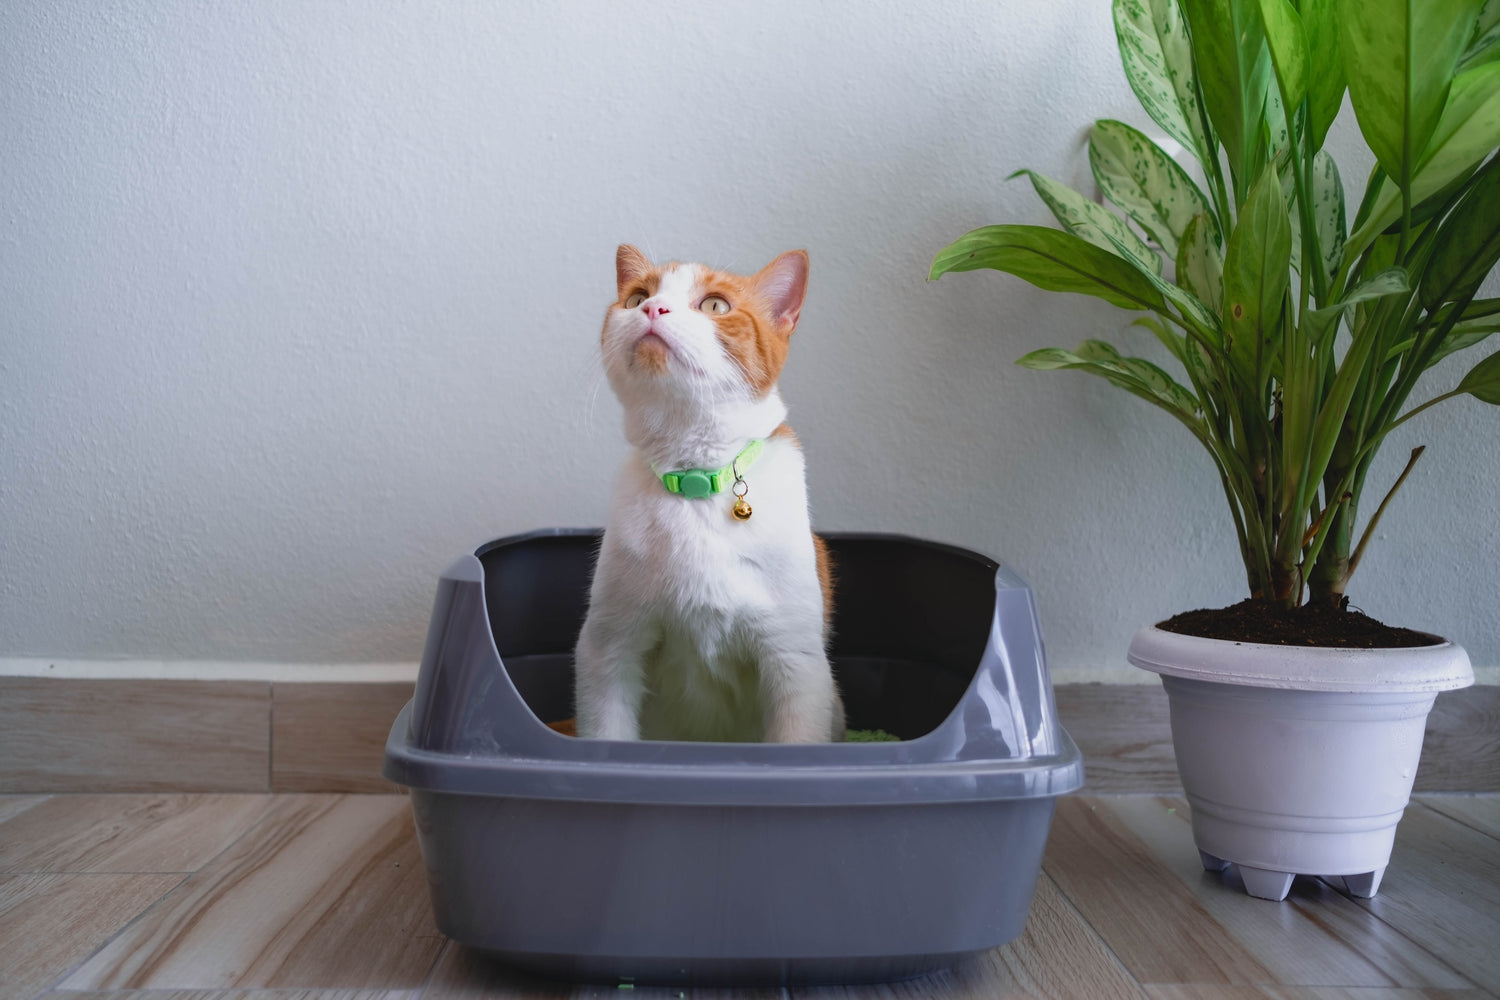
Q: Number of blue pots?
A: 0